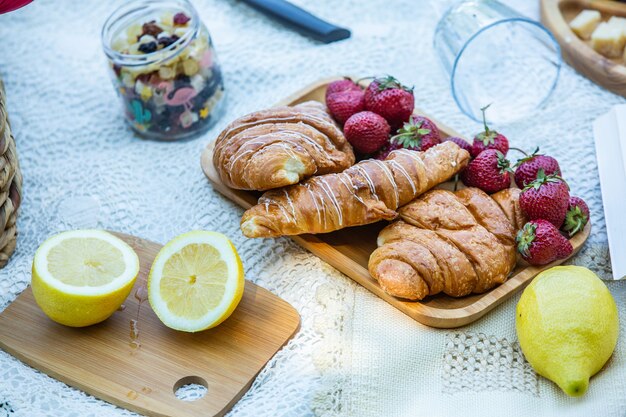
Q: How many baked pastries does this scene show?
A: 3